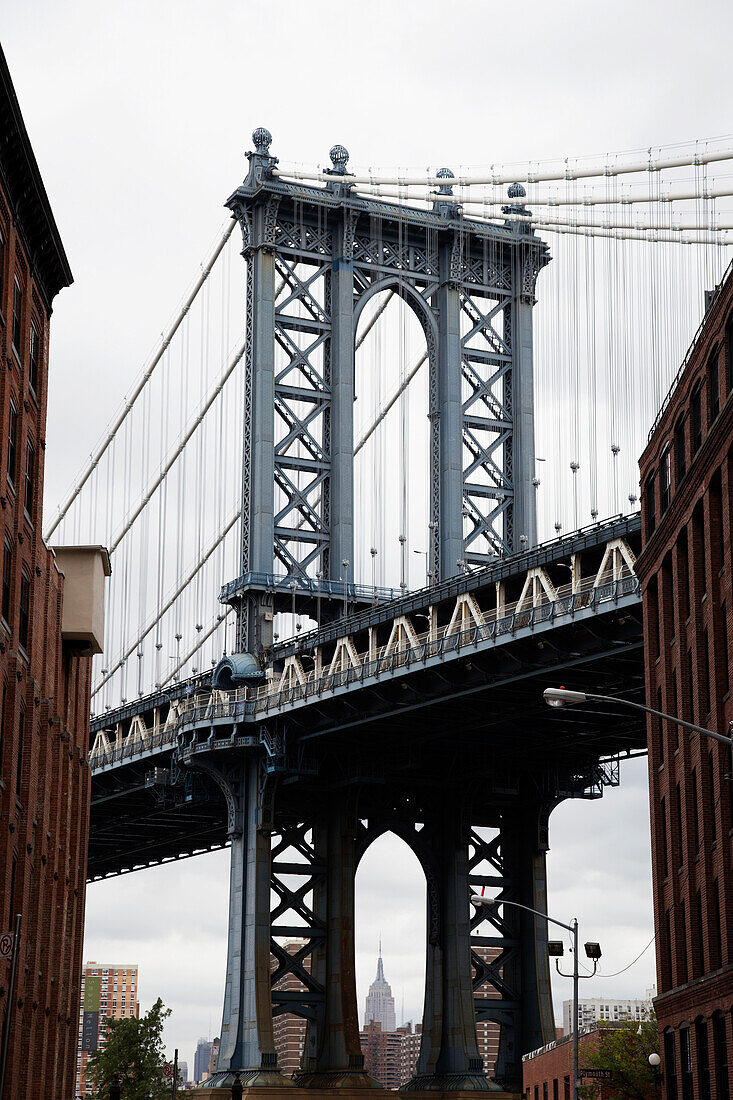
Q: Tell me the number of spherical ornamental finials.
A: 4